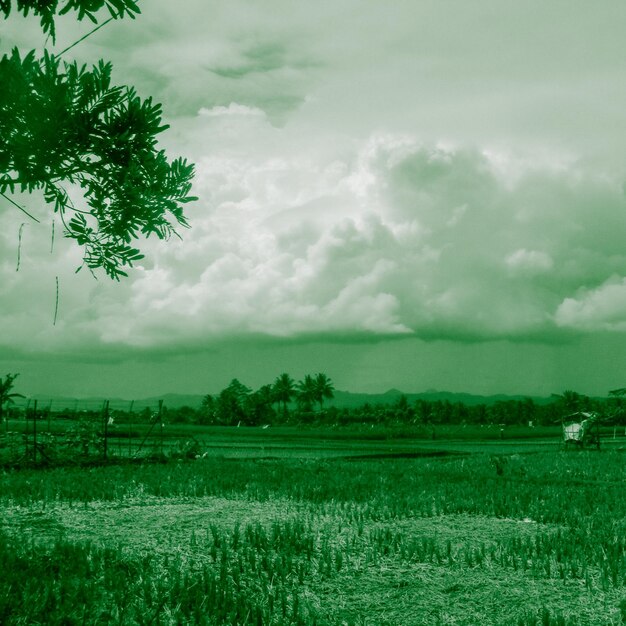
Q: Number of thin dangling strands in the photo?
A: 3